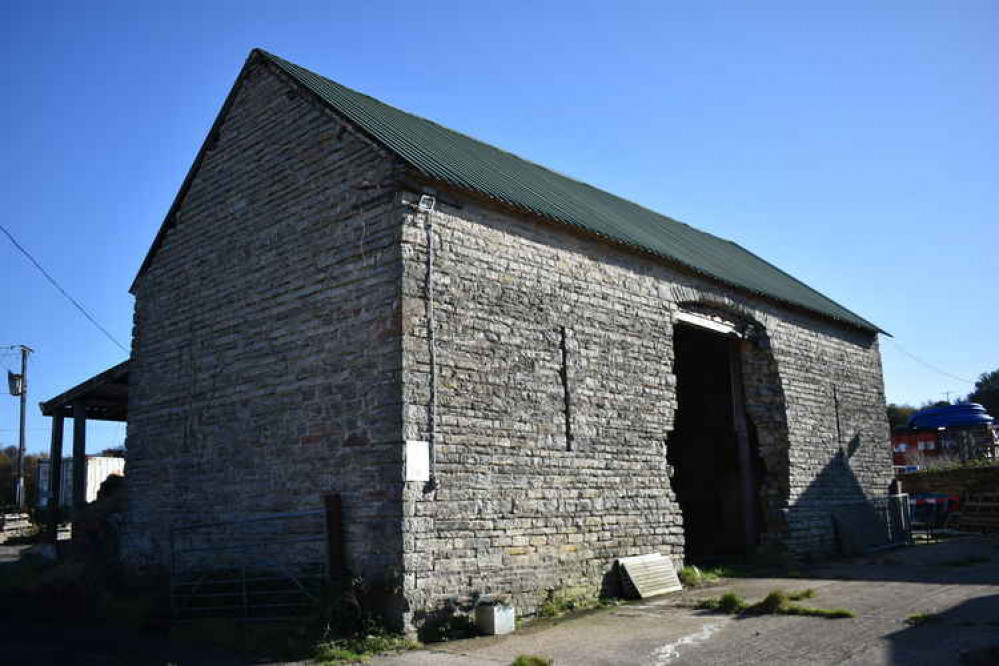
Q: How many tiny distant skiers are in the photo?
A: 0